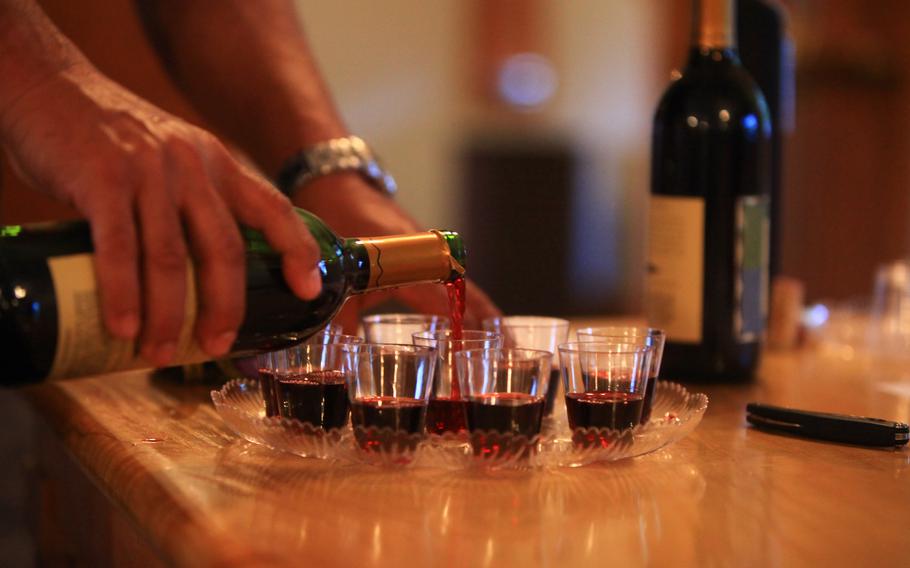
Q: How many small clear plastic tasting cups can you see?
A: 9